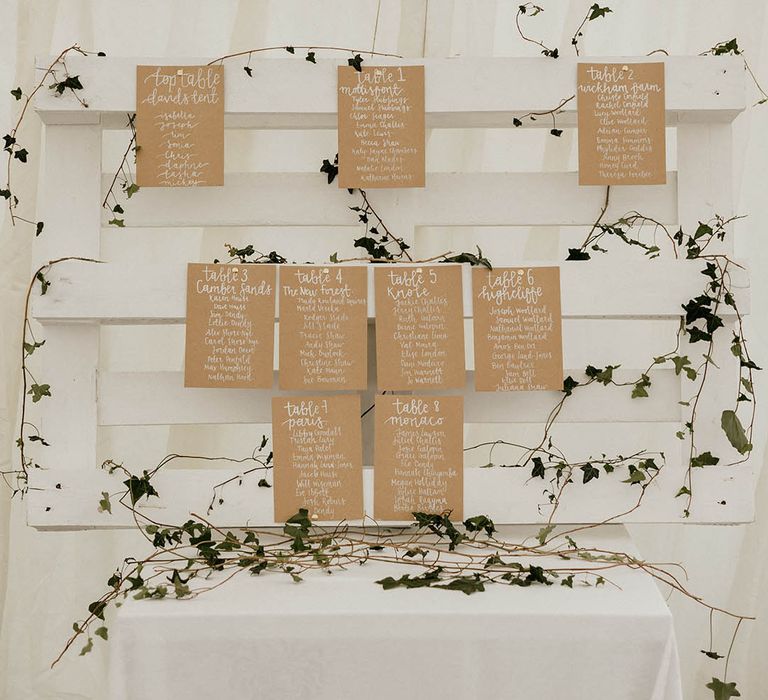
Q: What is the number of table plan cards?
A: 9